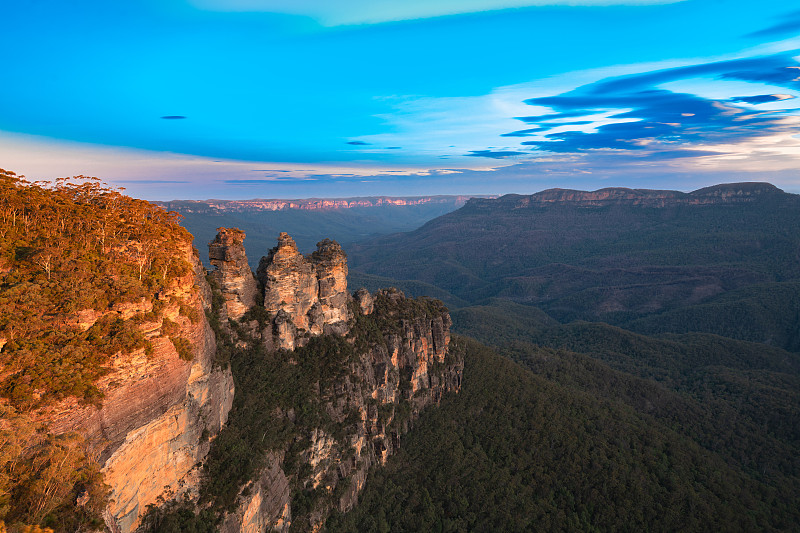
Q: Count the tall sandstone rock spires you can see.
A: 3